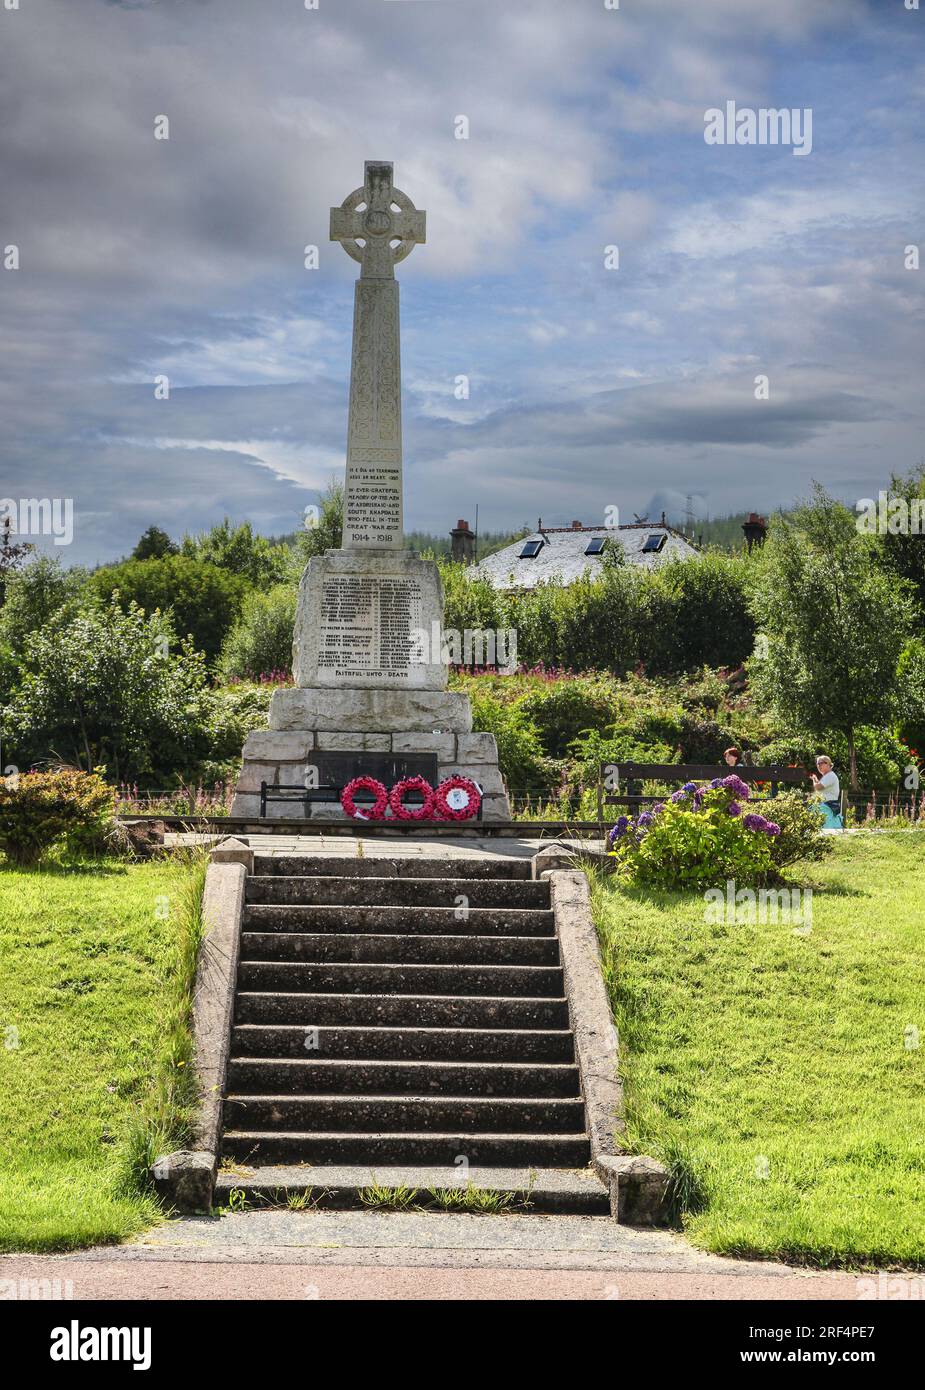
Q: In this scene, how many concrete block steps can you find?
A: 11